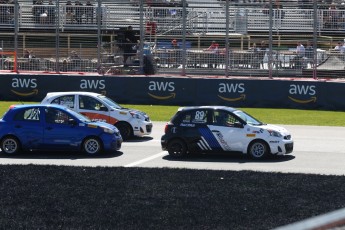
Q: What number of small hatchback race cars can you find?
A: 3